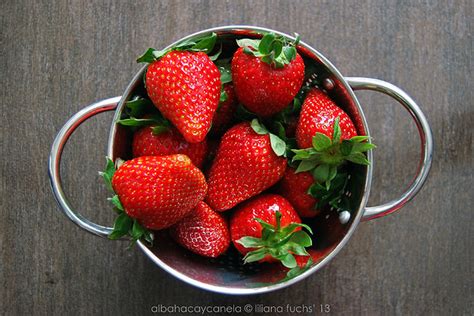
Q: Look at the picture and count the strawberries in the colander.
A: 10